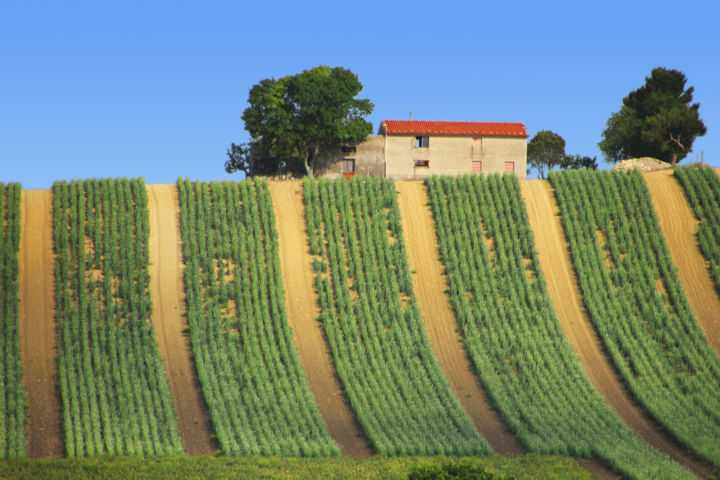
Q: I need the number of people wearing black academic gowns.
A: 0